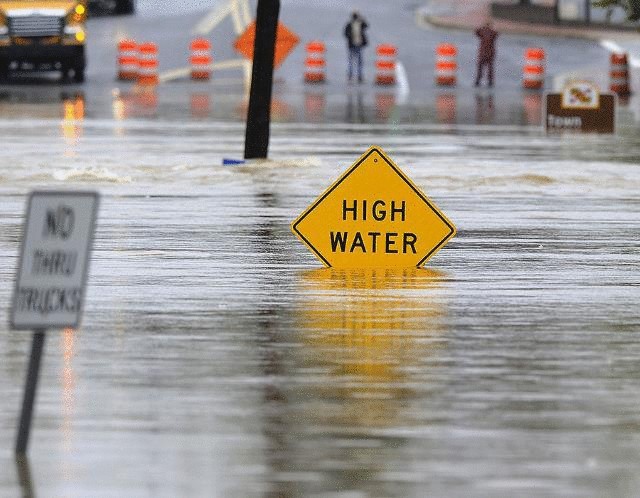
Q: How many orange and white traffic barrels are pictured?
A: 8